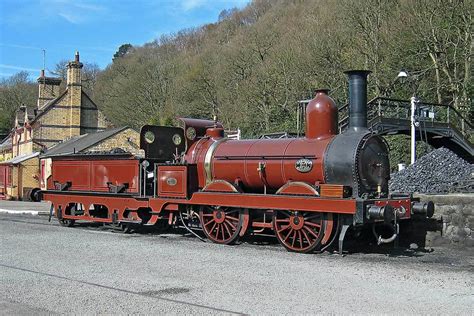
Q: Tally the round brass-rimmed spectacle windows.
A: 3